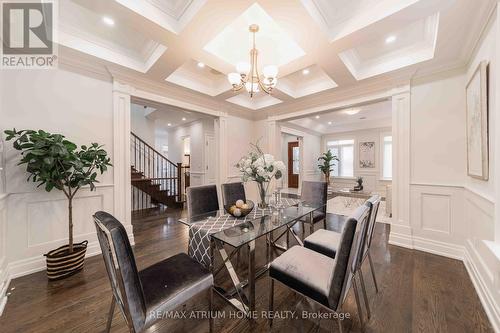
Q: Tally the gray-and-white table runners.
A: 1